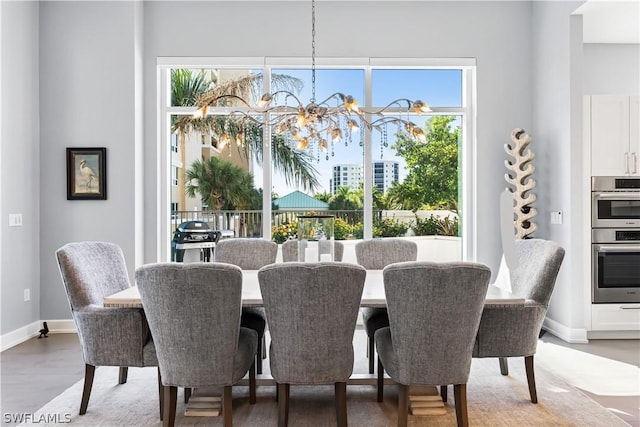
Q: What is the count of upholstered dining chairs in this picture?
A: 8